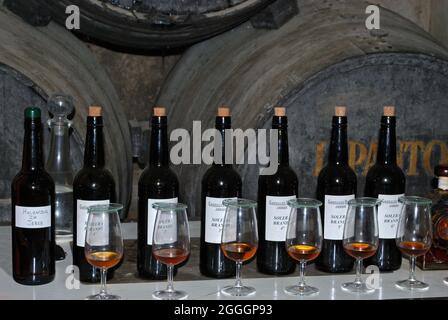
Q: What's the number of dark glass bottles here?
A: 7